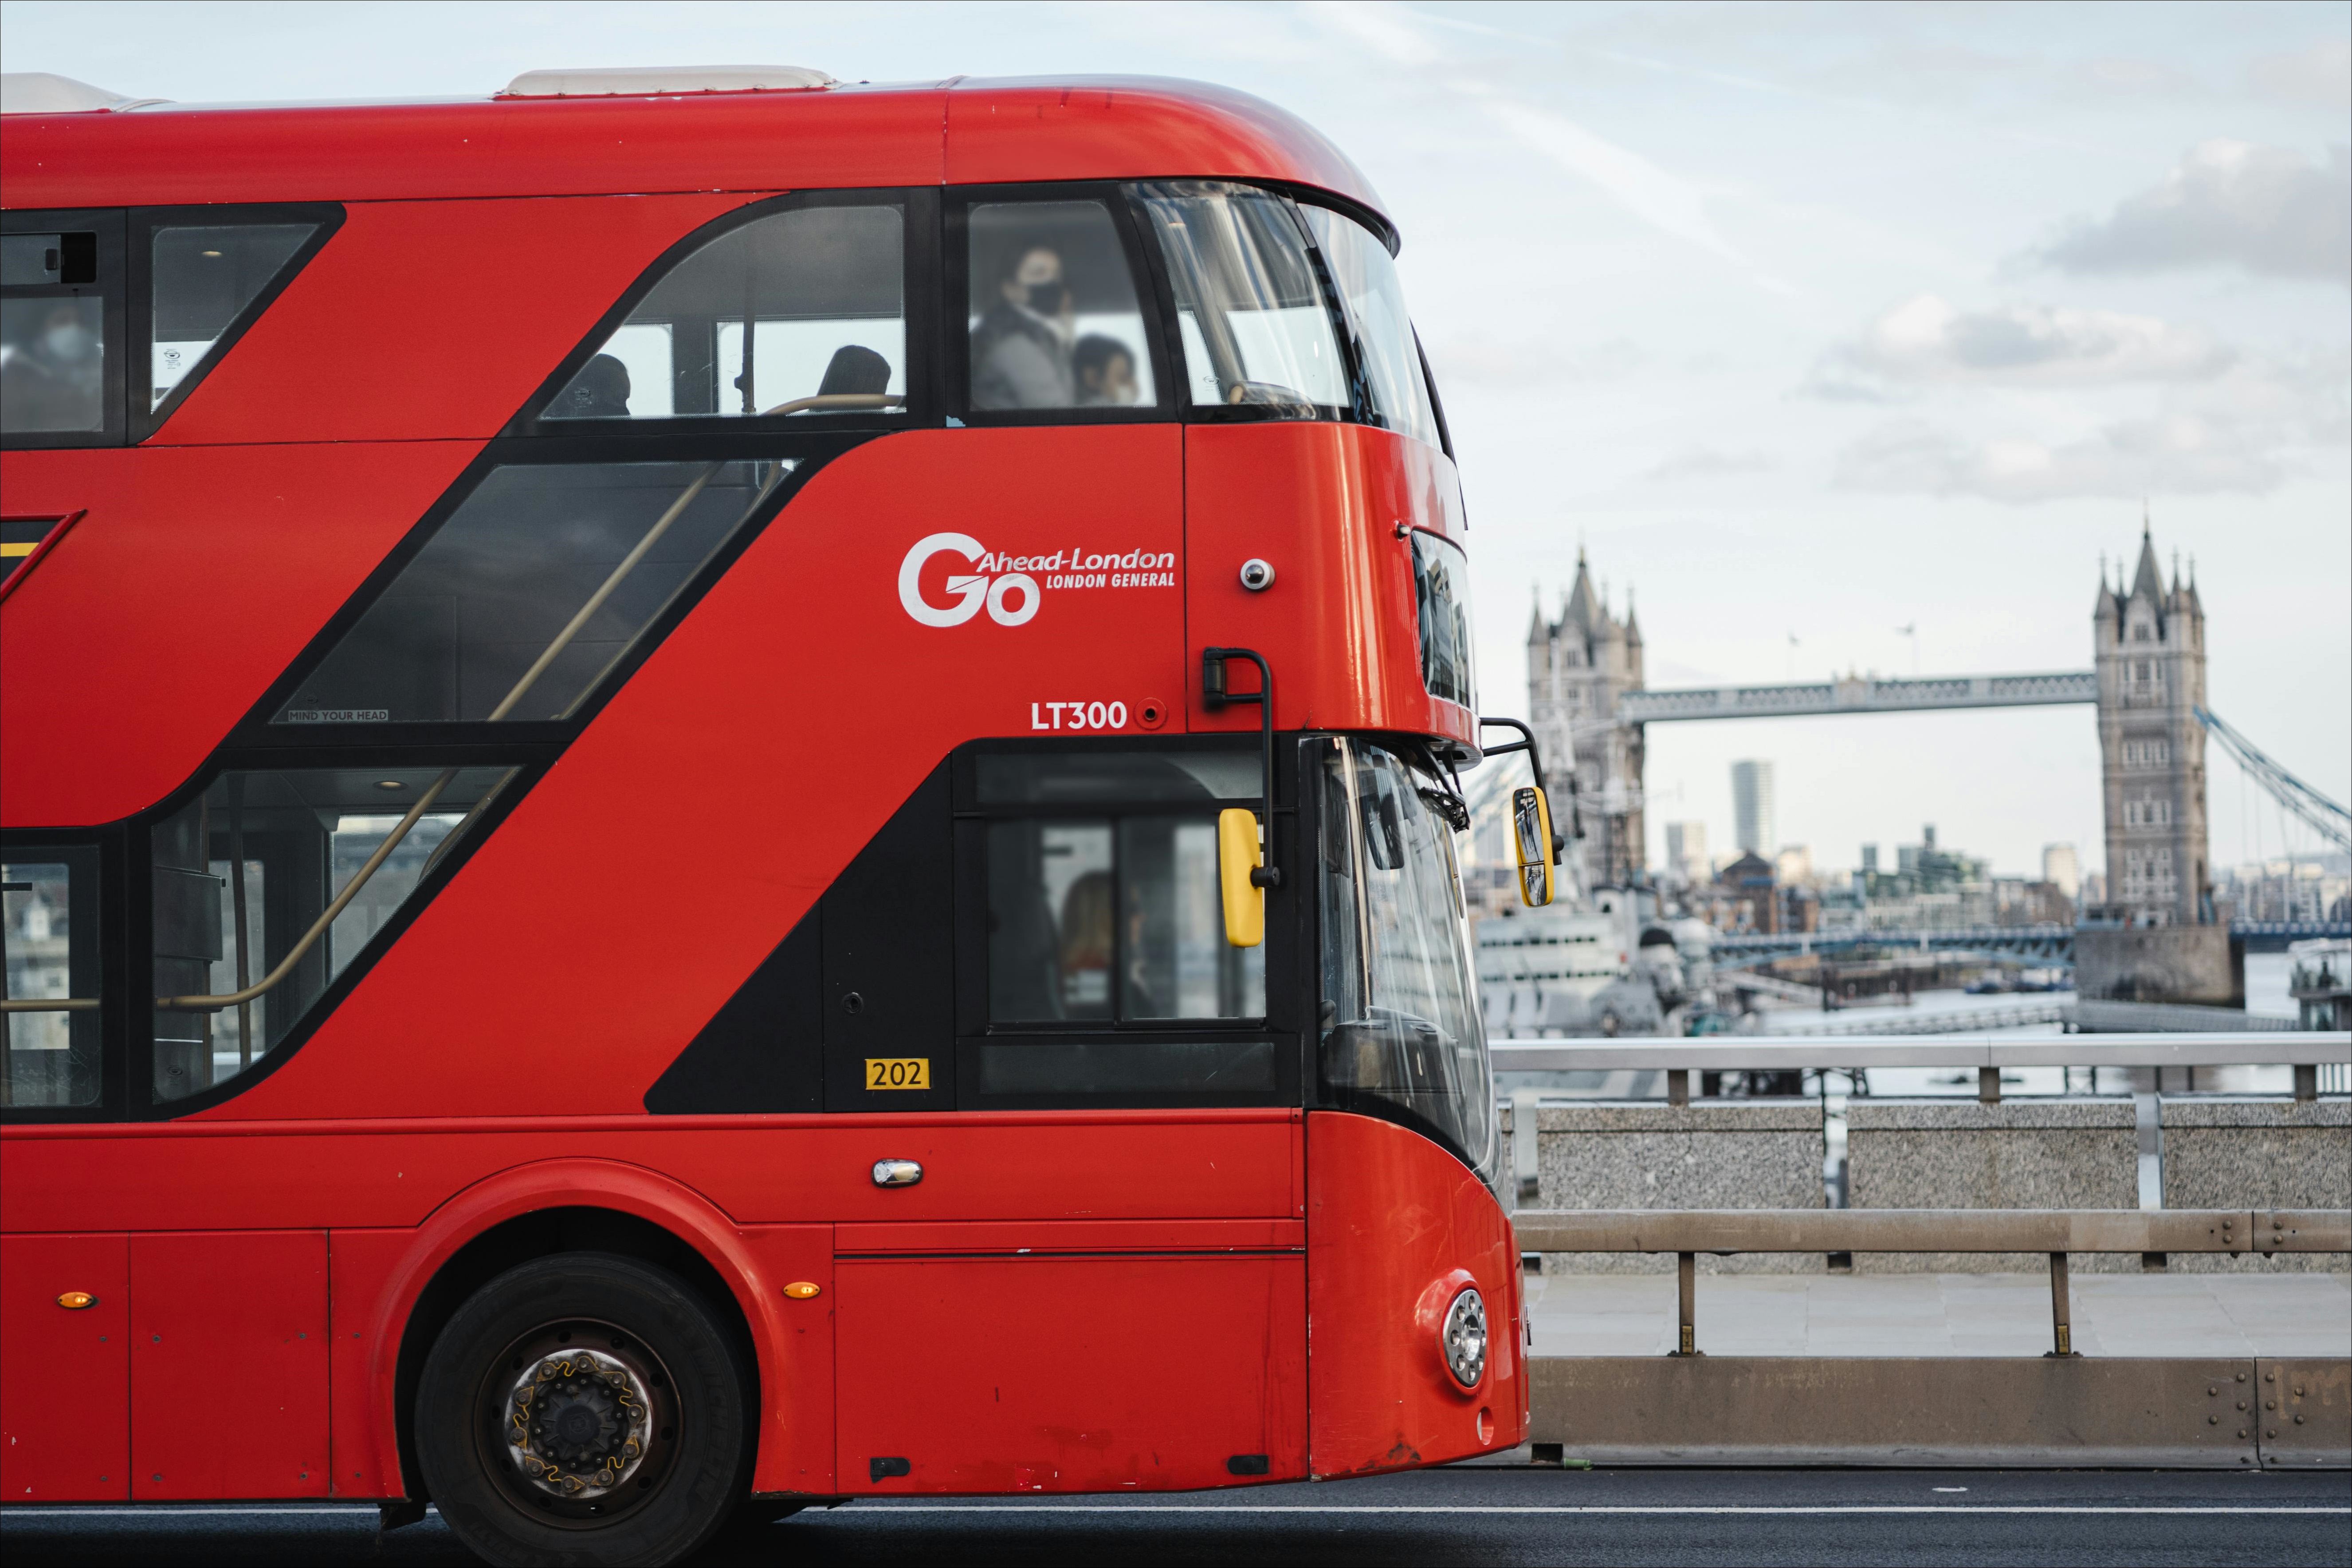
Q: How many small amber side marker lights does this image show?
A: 2